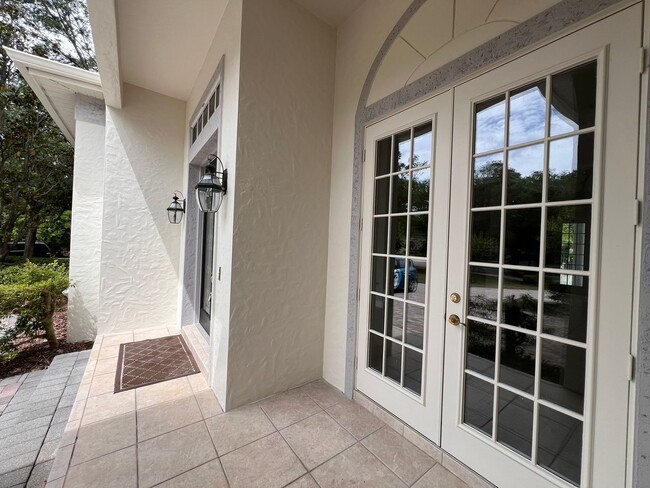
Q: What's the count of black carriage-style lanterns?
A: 2